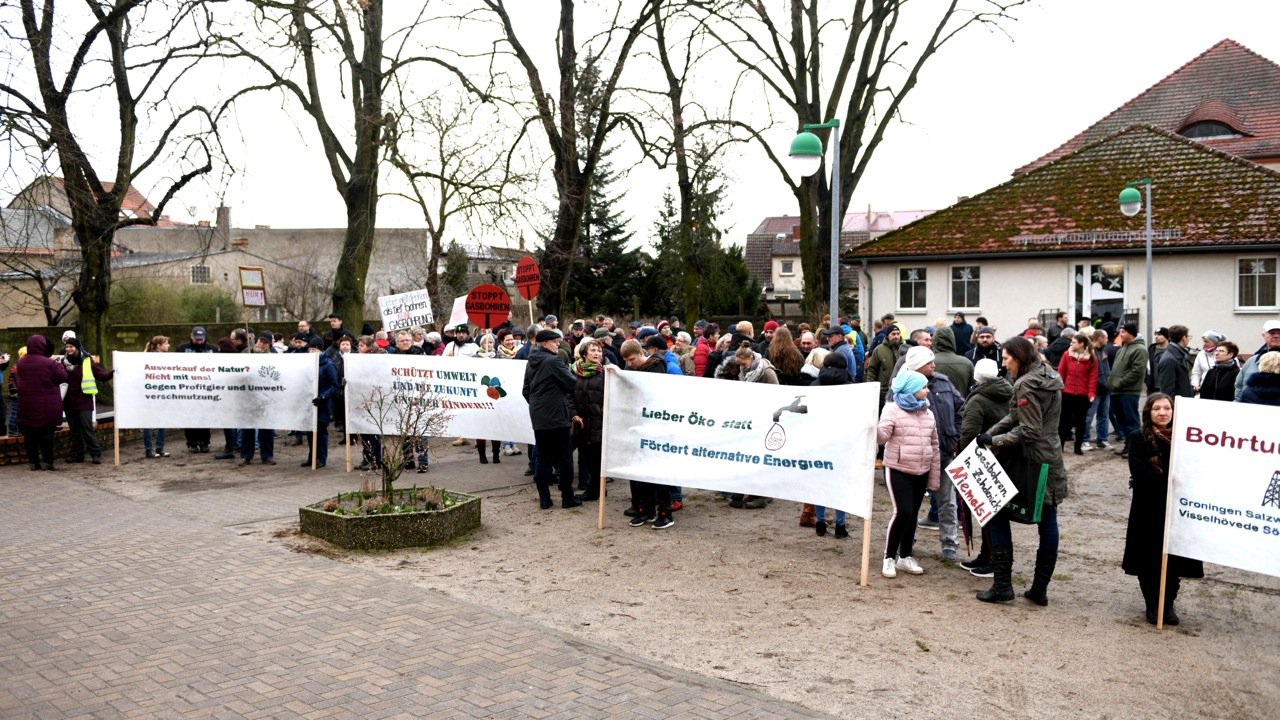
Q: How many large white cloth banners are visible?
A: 4